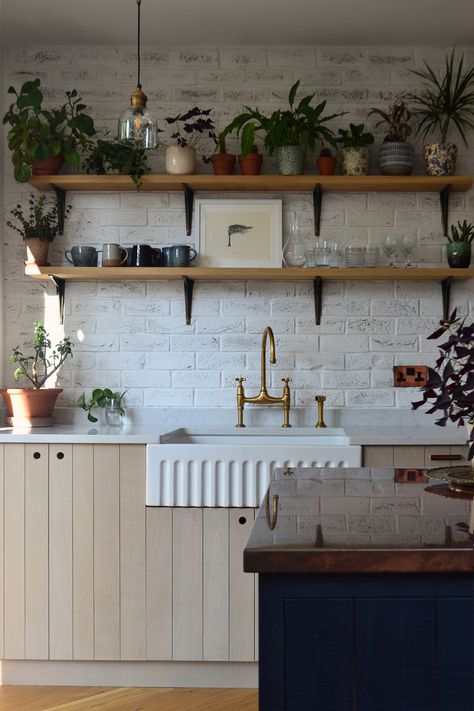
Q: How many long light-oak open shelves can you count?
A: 2